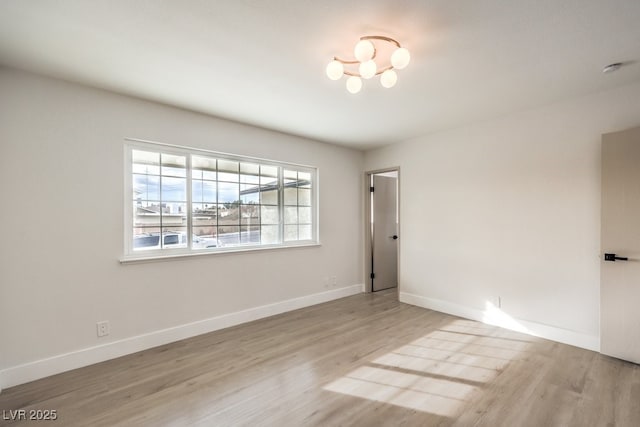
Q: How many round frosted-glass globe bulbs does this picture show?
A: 6